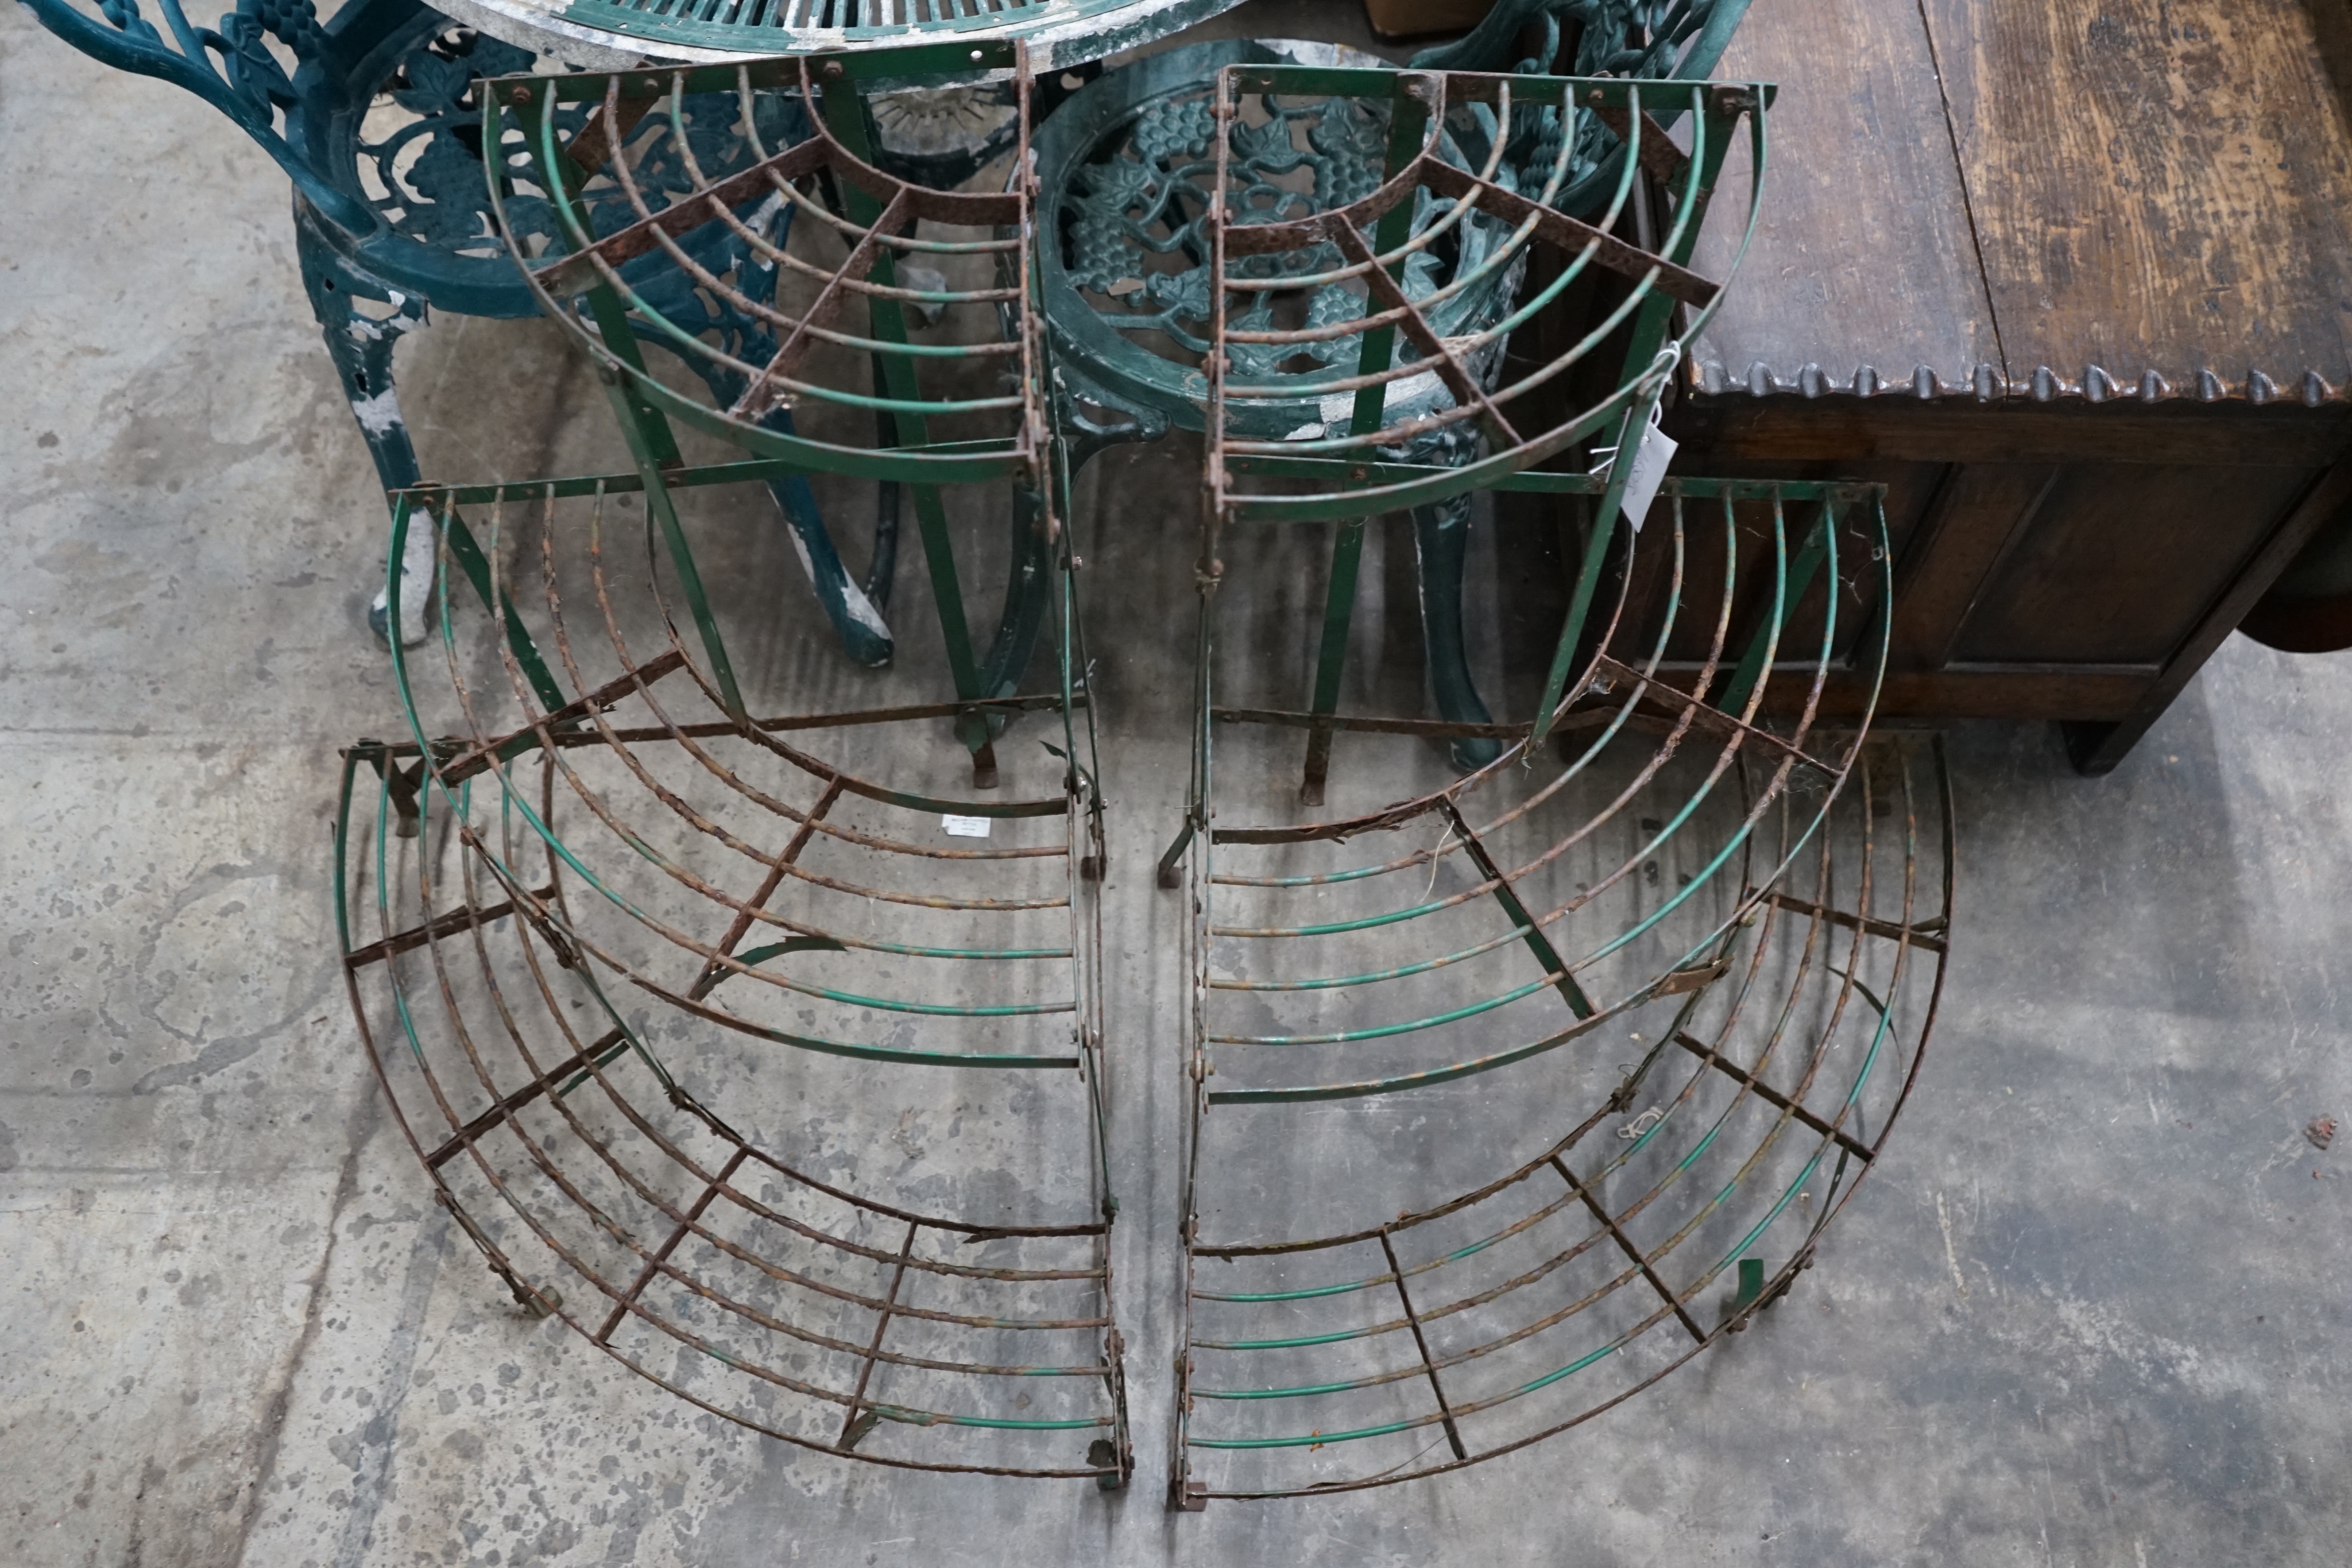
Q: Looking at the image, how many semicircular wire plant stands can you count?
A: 2